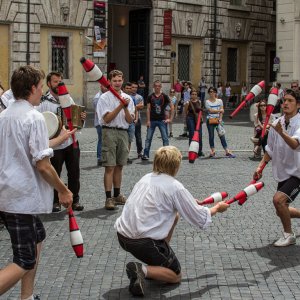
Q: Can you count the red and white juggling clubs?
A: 9